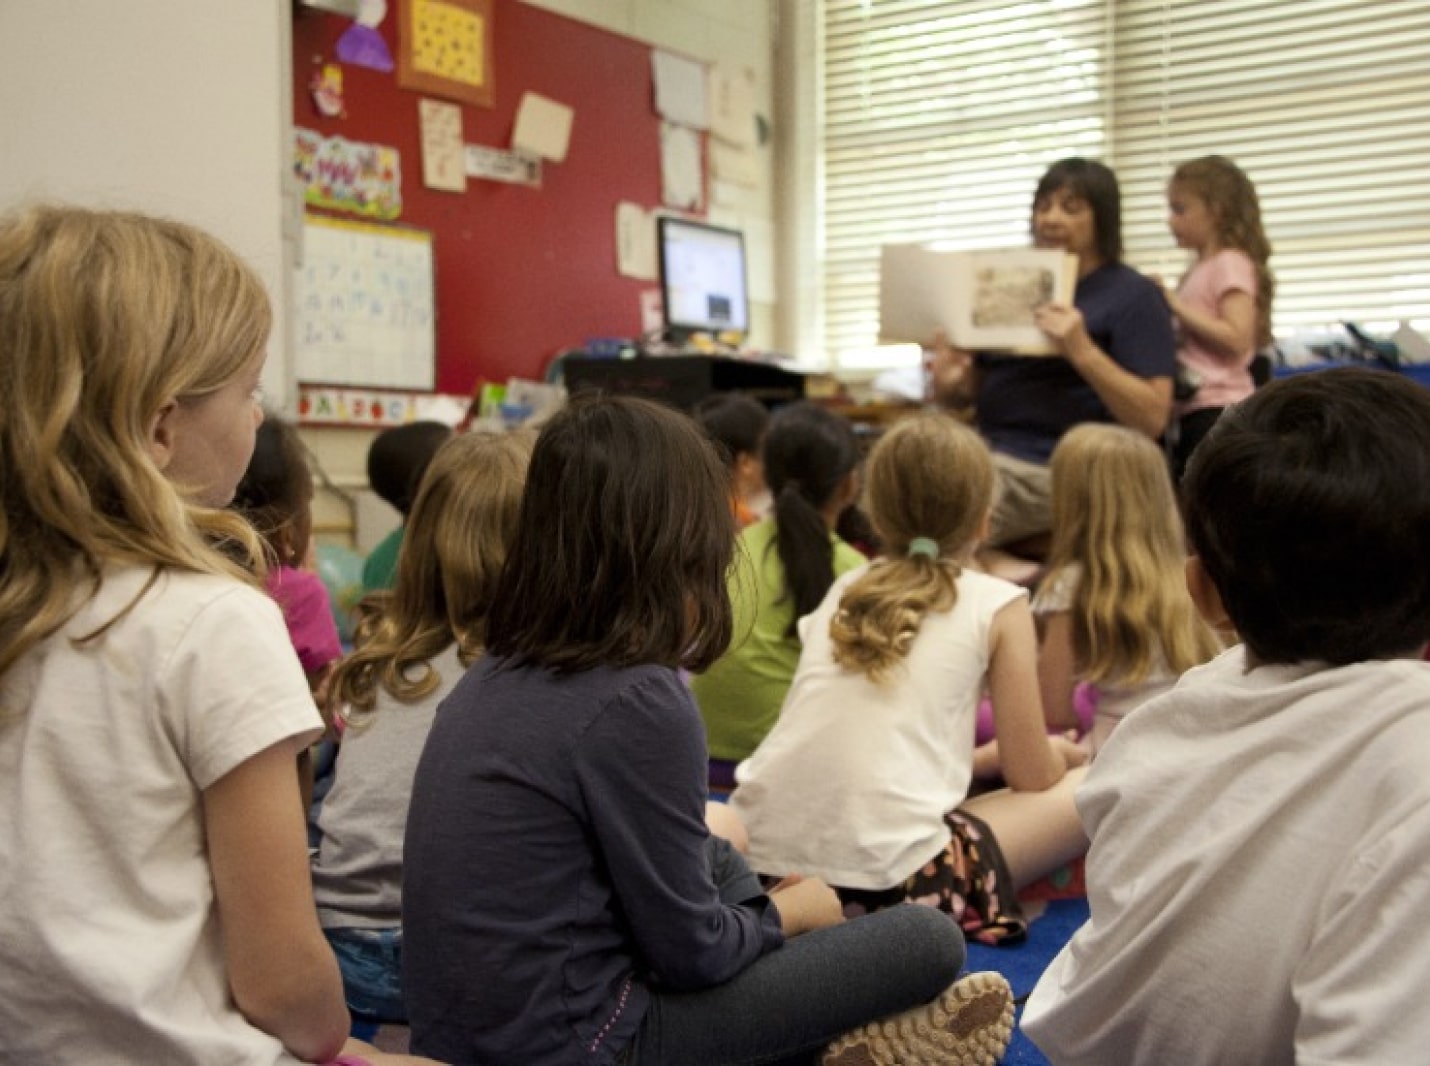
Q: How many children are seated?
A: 10